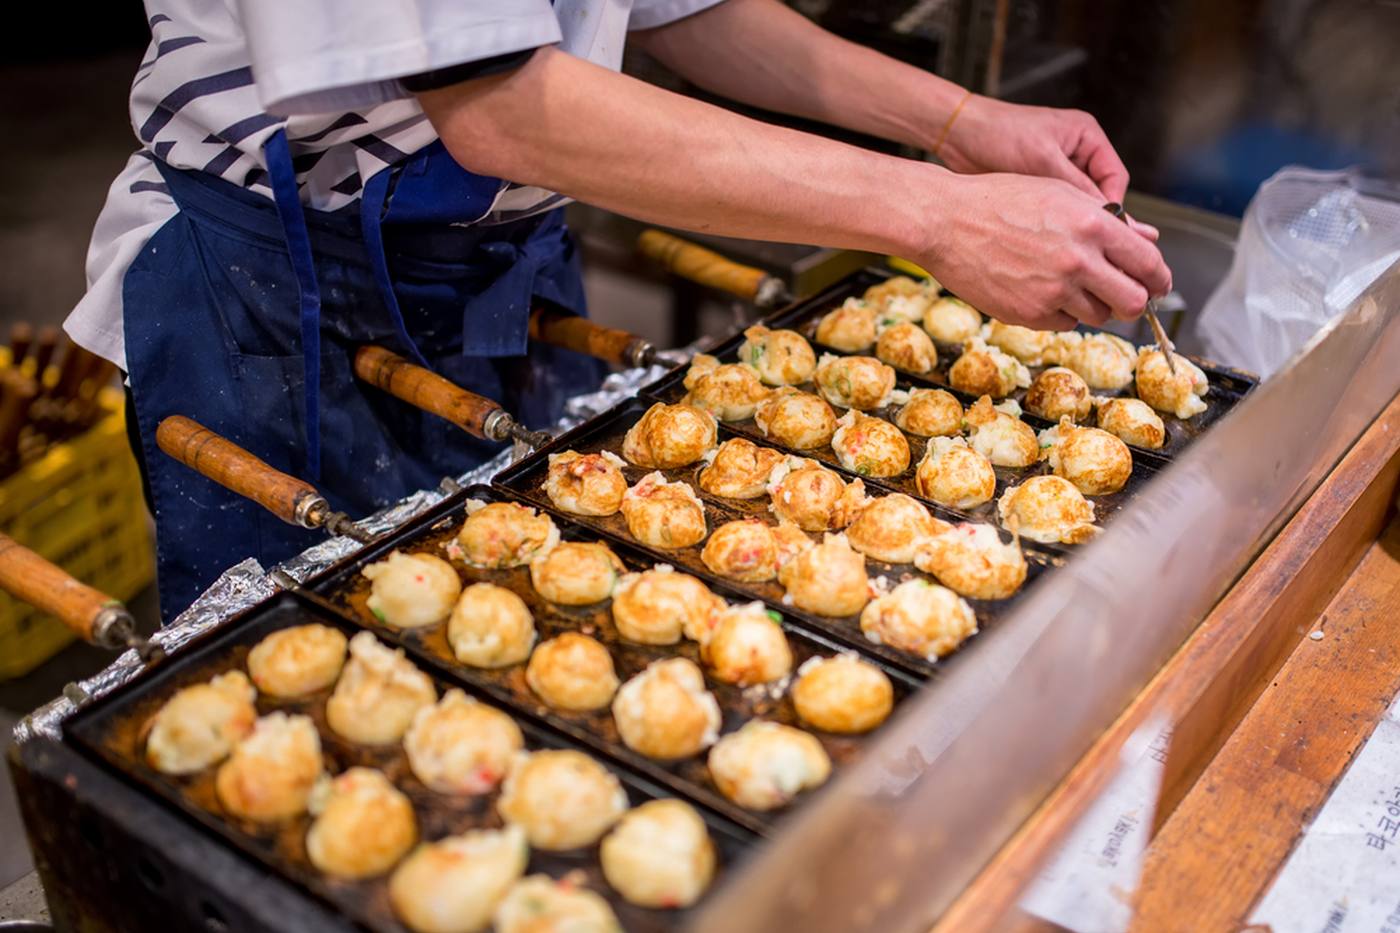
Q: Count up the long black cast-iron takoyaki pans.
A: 5